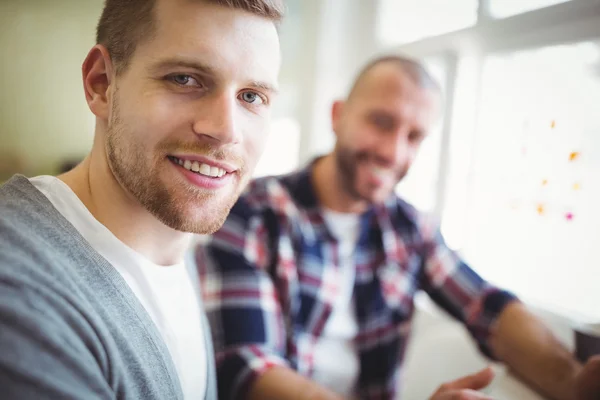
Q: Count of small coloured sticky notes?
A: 6